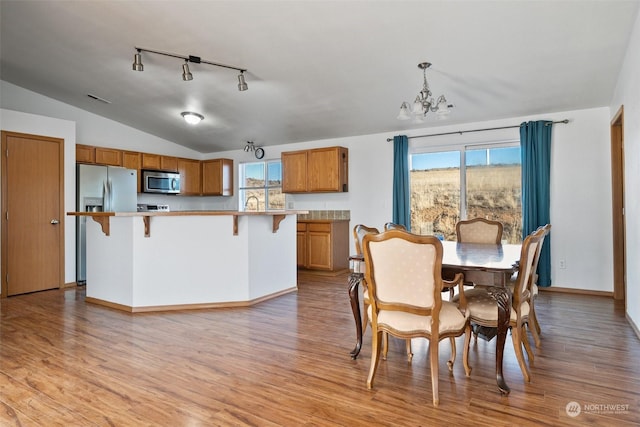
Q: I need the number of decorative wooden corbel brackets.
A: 4